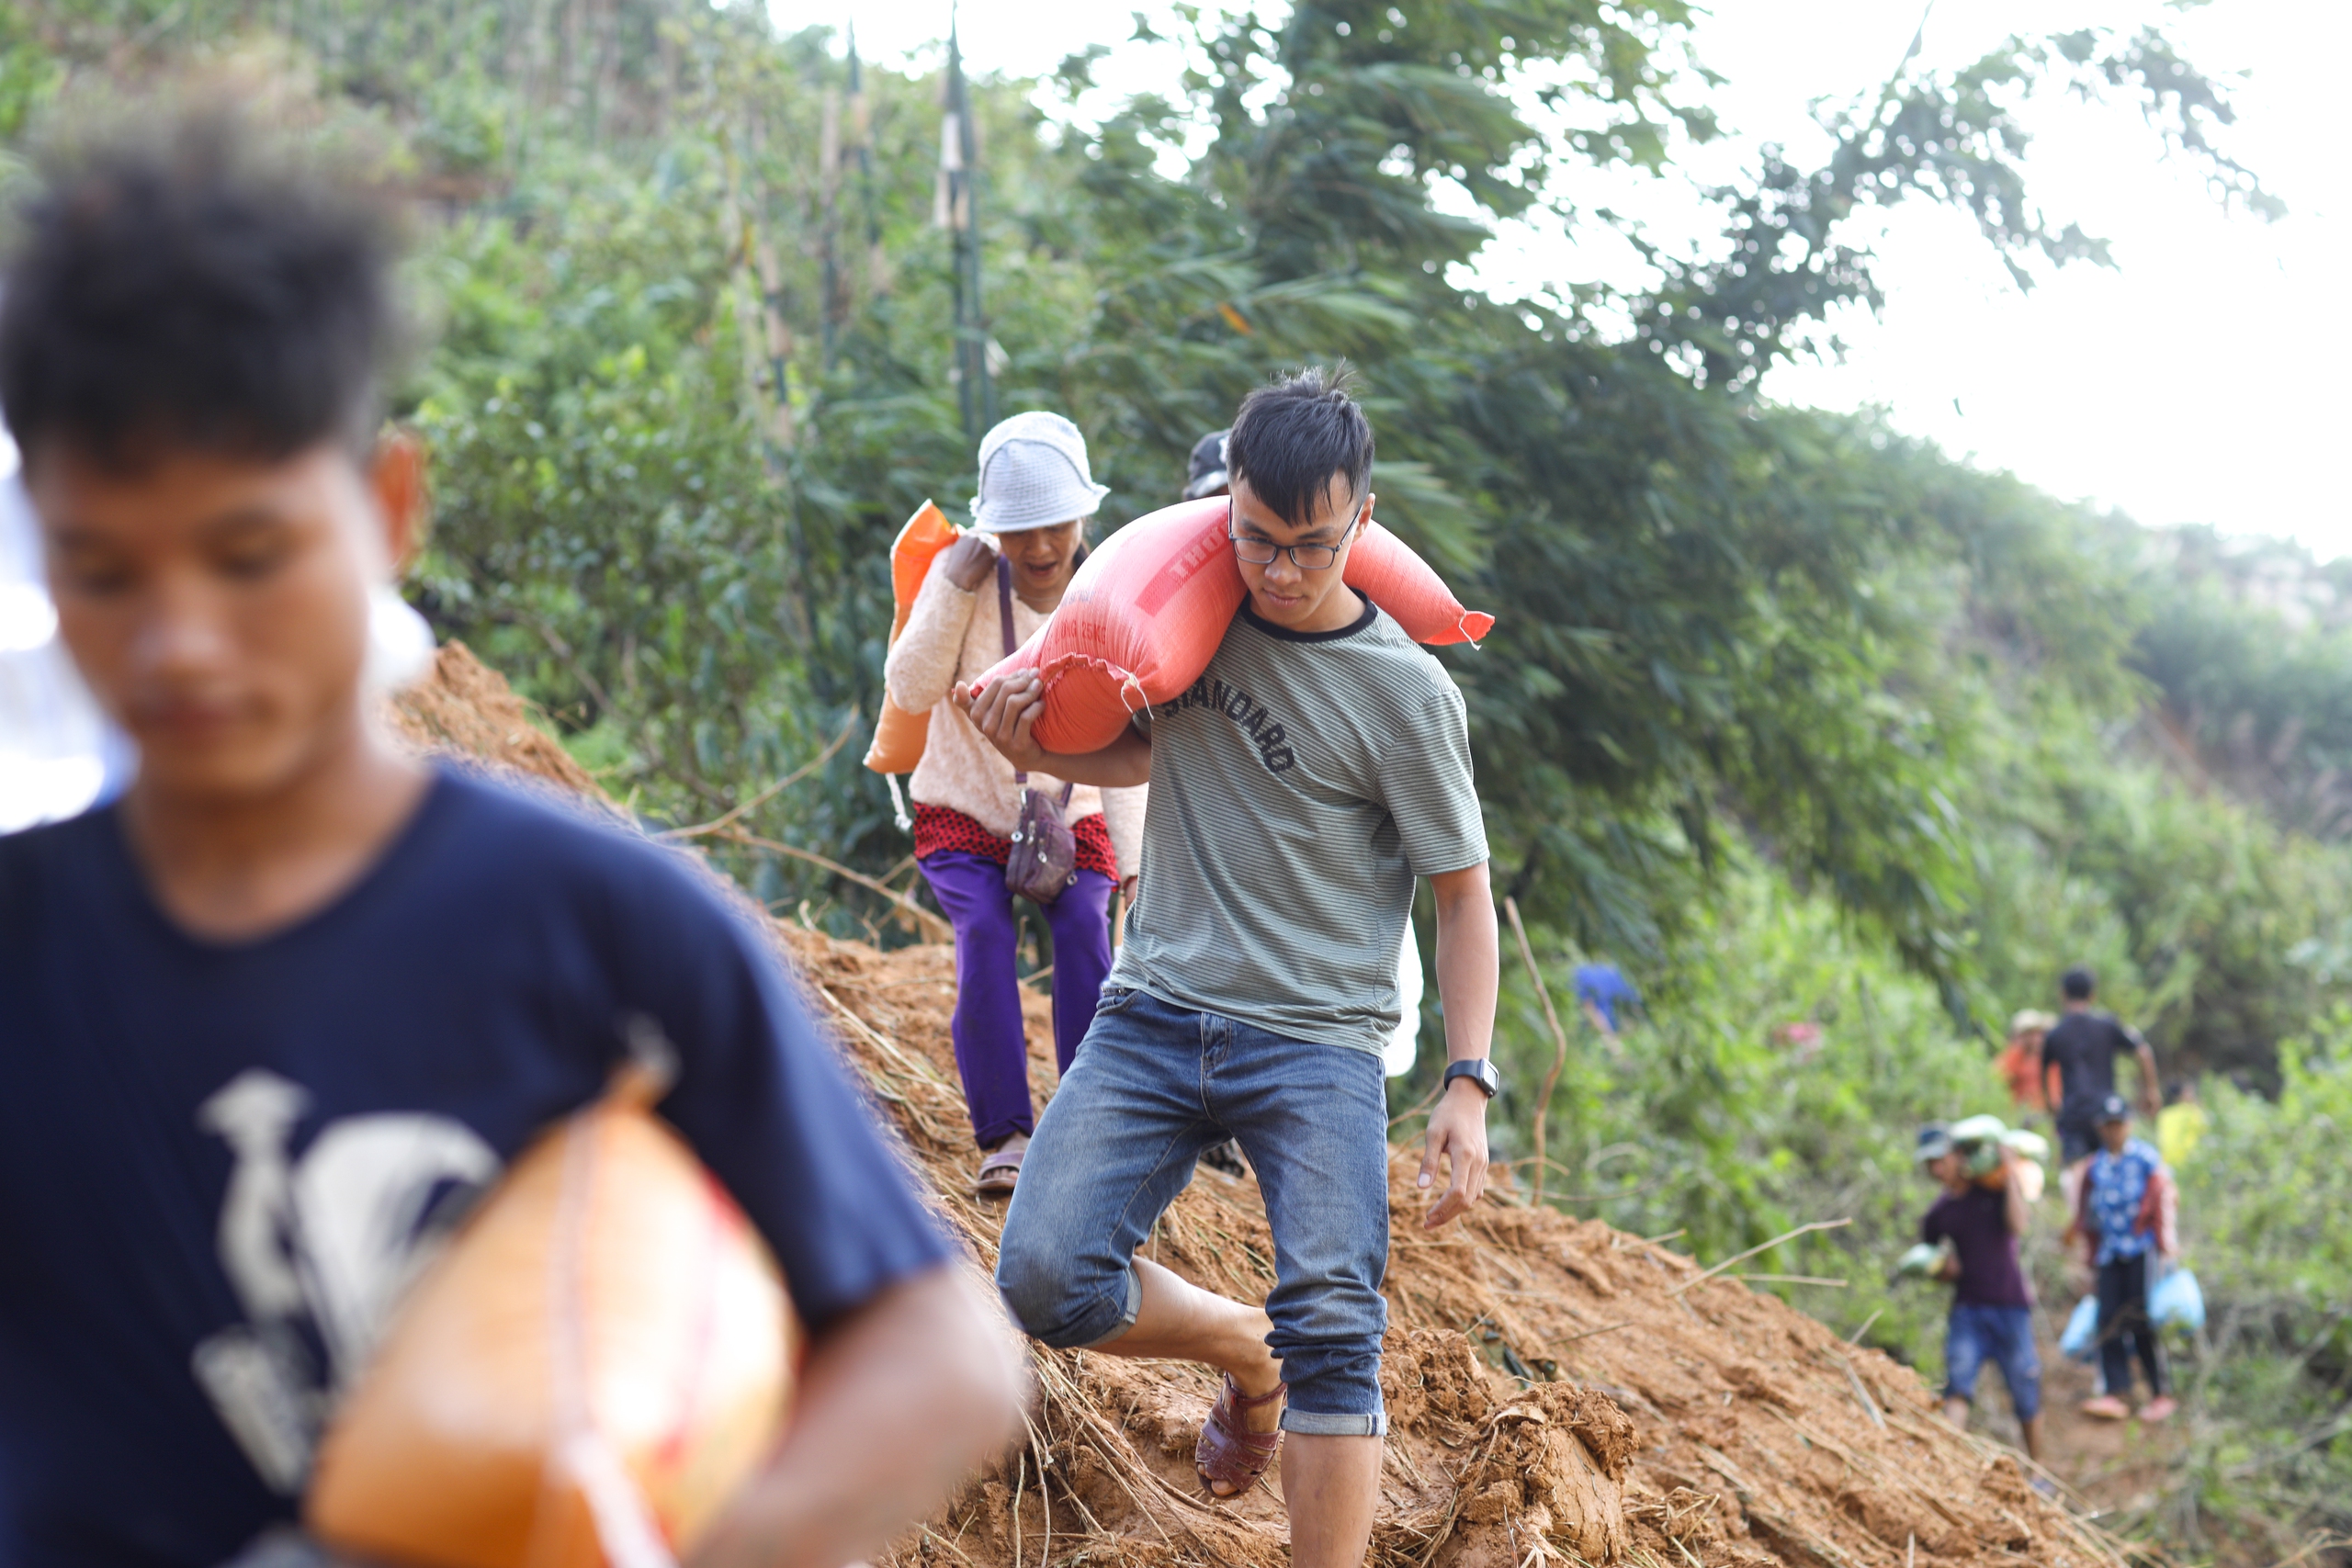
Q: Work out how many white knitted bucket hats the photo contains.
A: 1